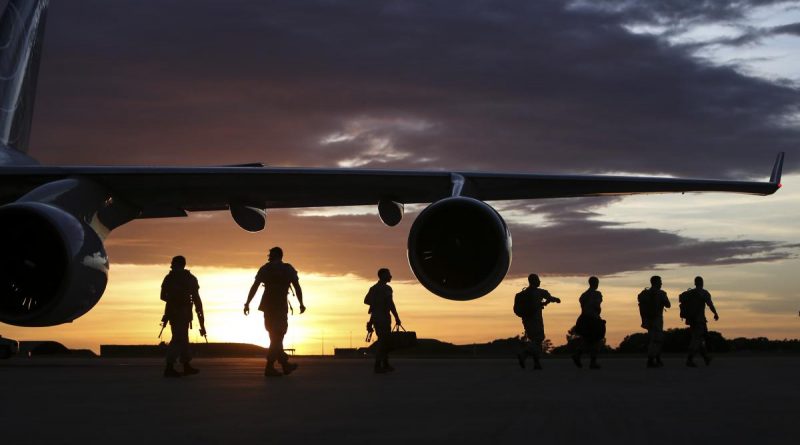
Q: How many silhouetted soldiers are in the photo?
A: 7